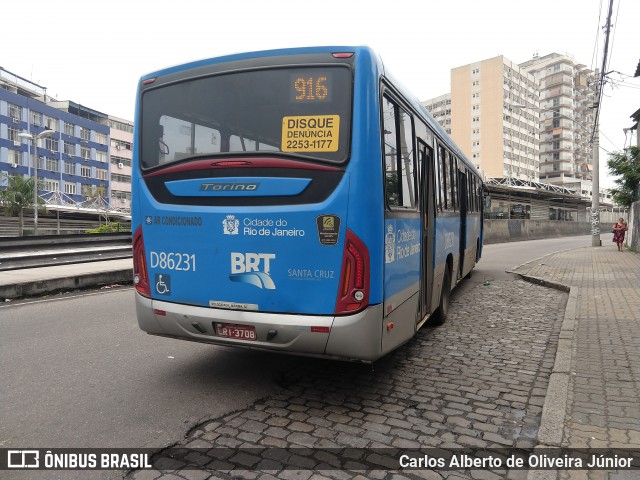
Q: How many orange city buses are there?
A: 0